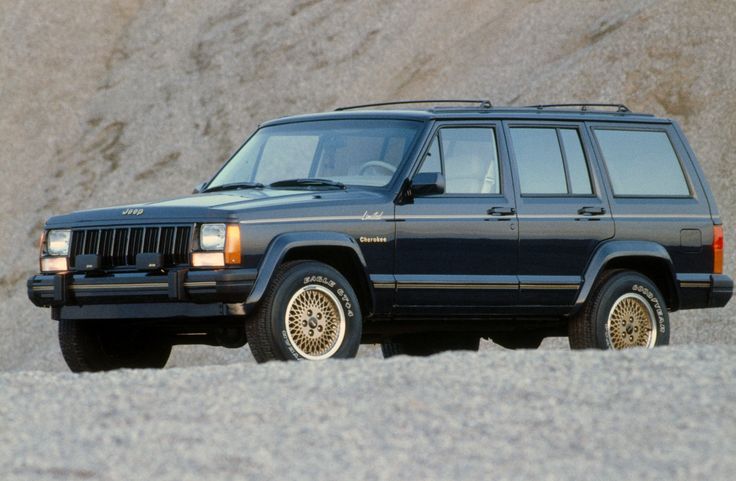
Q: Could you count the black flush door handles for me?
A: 2